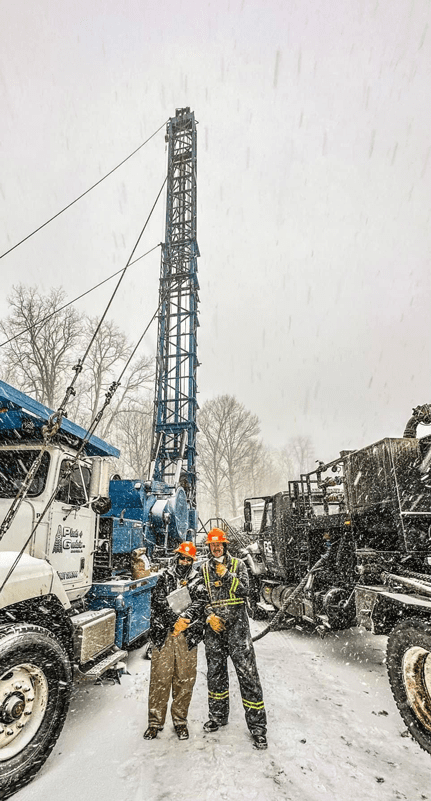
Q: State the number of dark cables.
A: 4